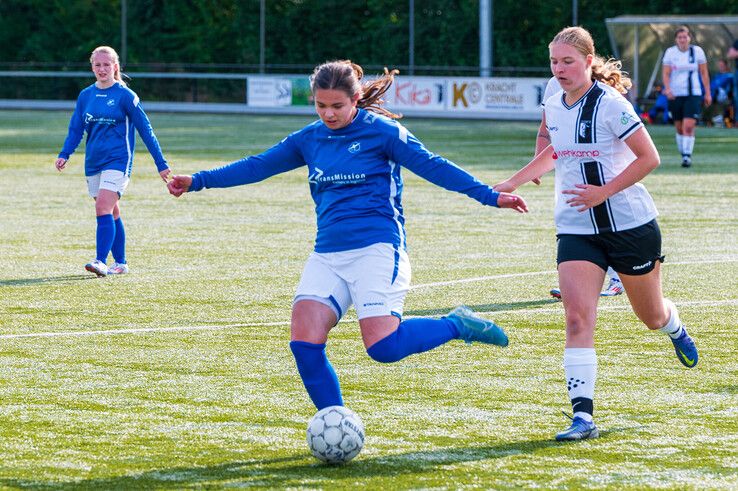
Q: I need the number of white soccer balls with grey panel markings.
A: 1